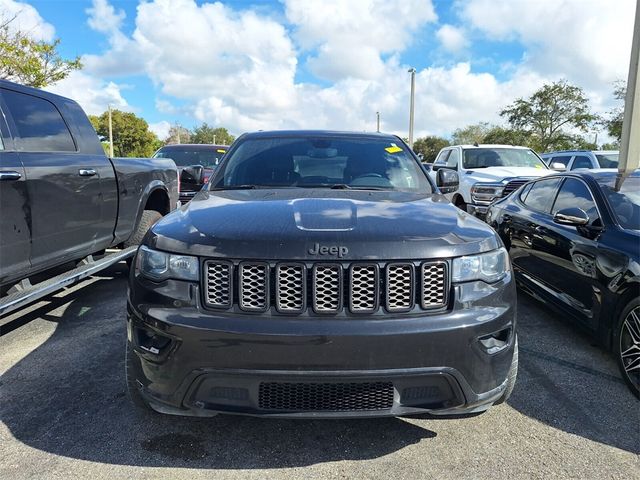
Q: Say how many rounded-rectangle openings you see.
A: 7